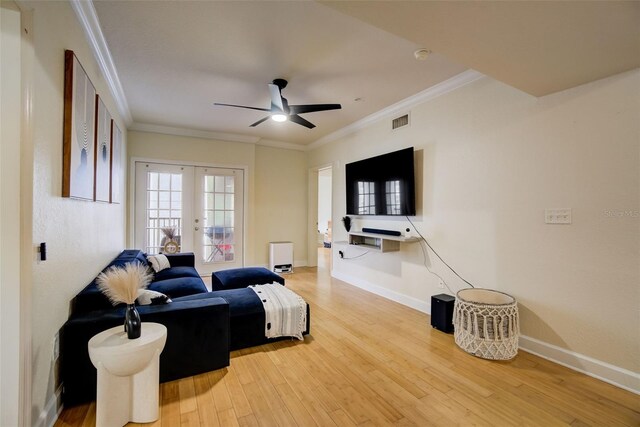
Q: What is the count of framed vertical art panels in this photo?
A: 3